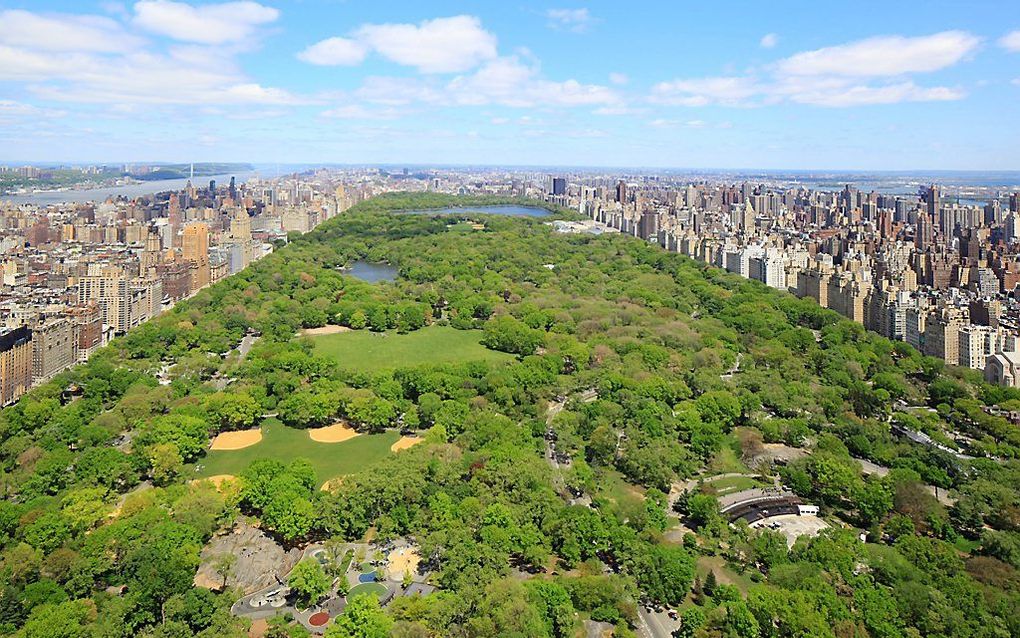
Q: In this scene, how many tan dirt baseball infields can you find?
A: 5